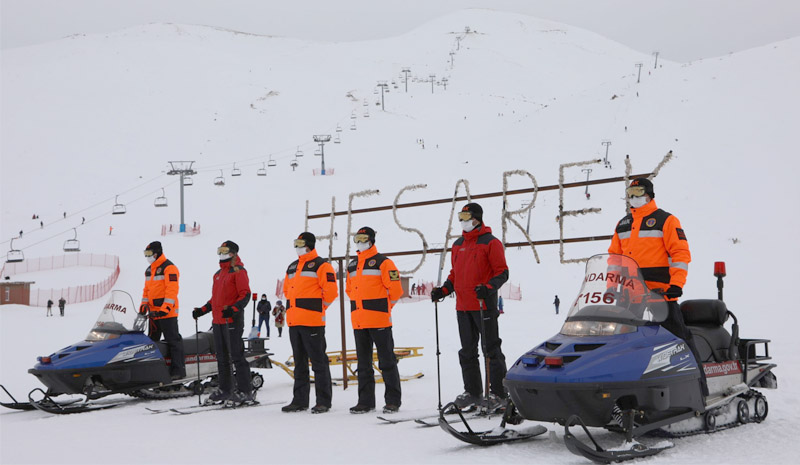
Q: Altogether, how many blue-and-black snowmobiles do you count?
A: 2